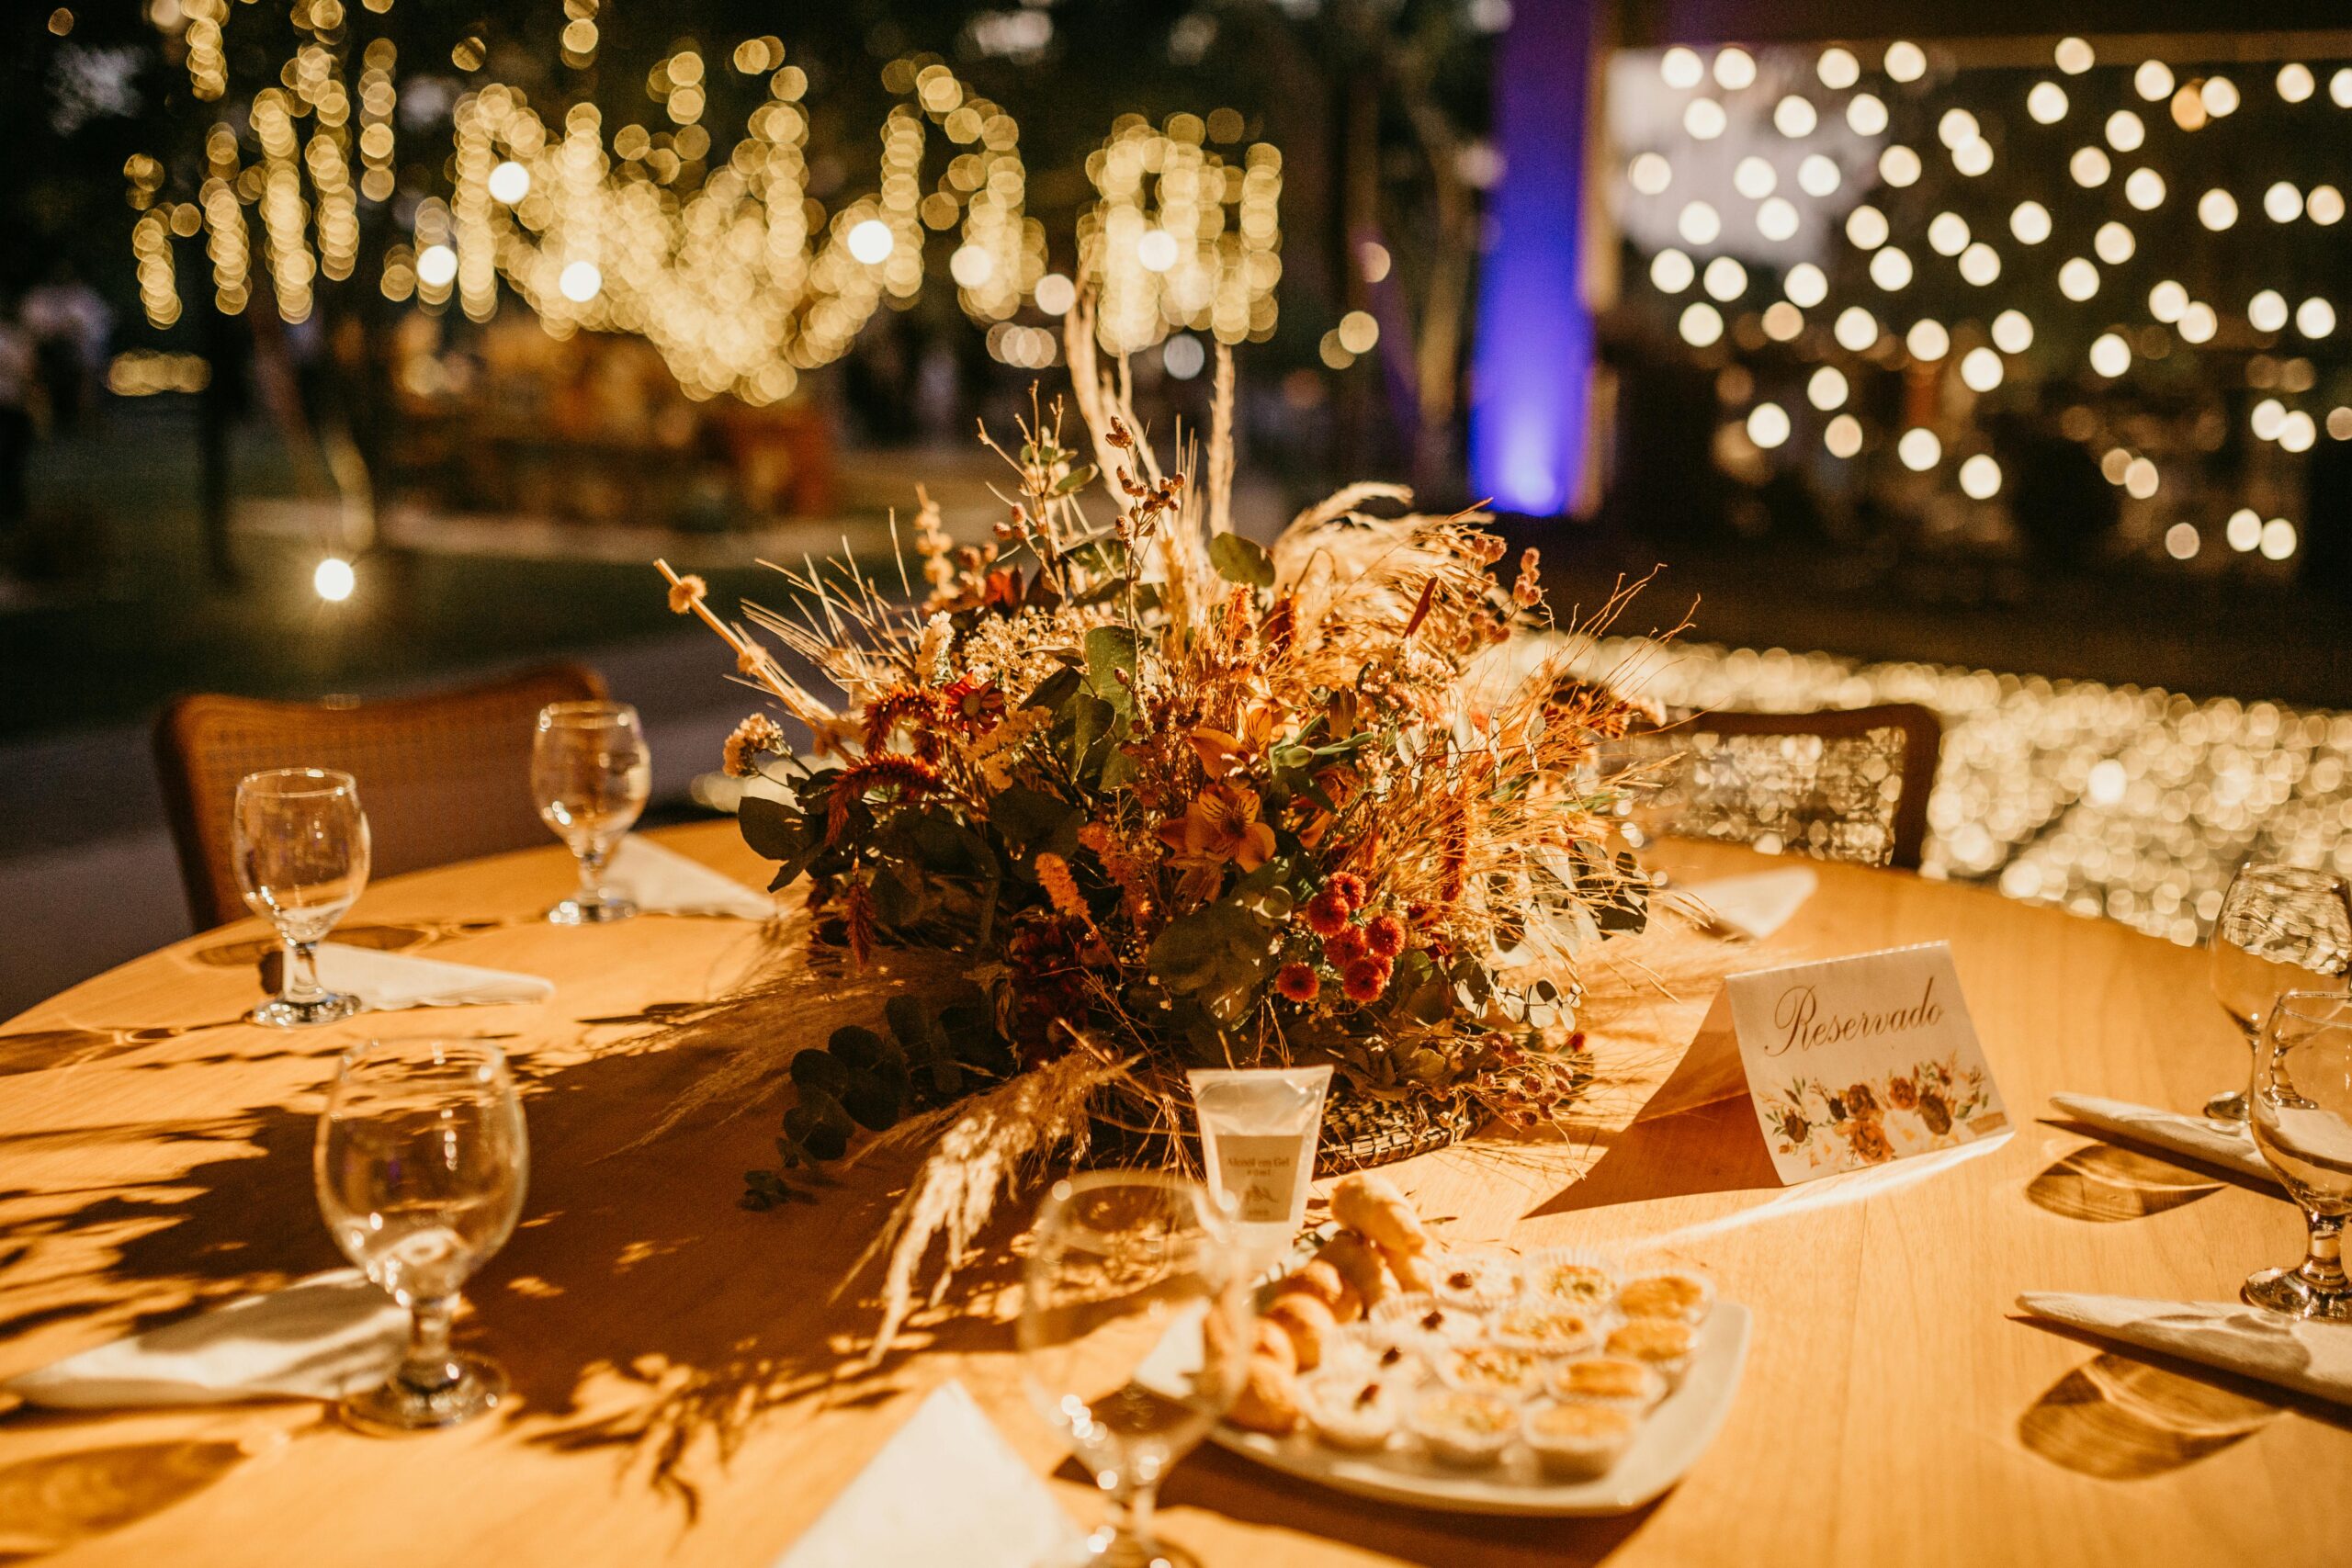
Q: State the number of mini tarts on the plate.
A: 12